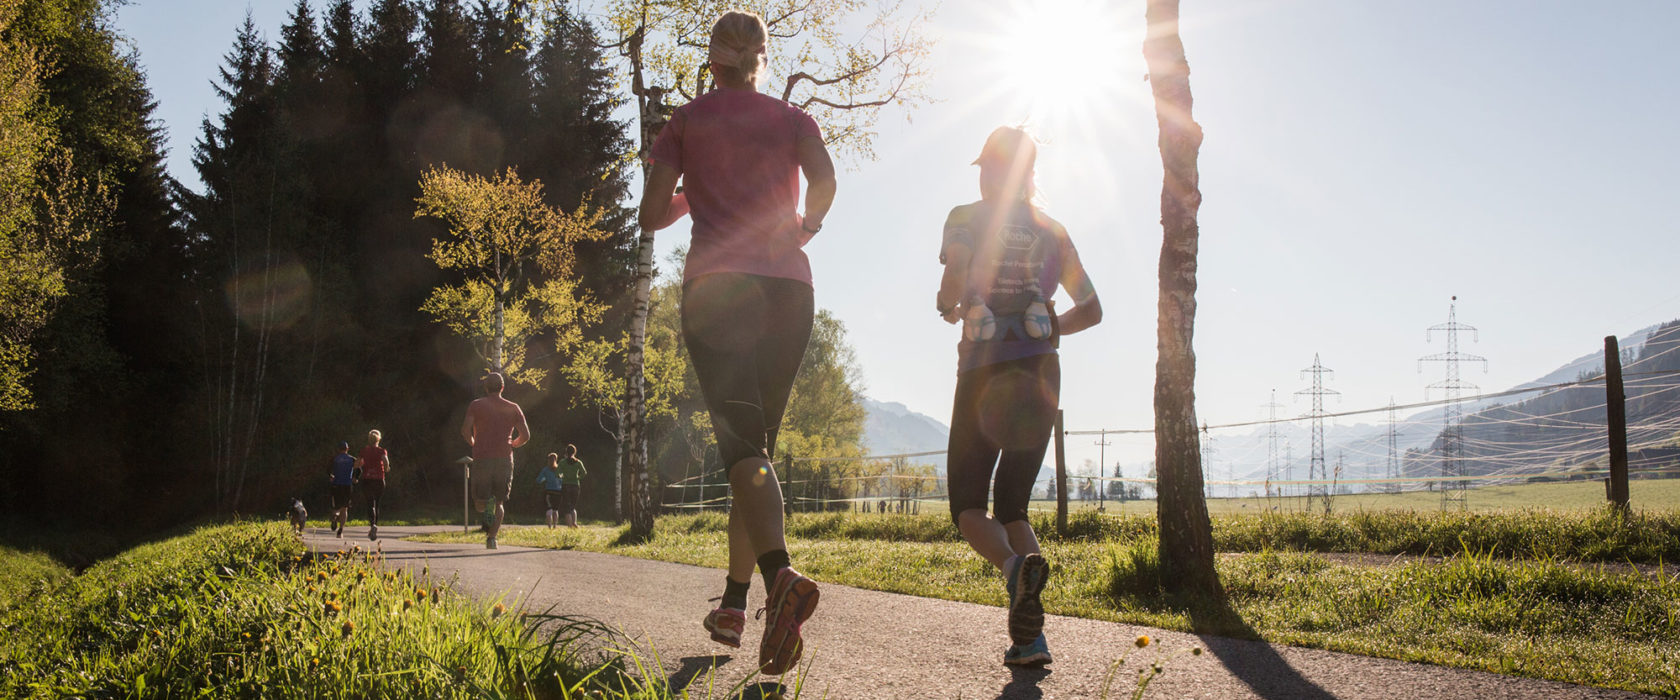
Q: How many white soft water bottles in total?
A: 2